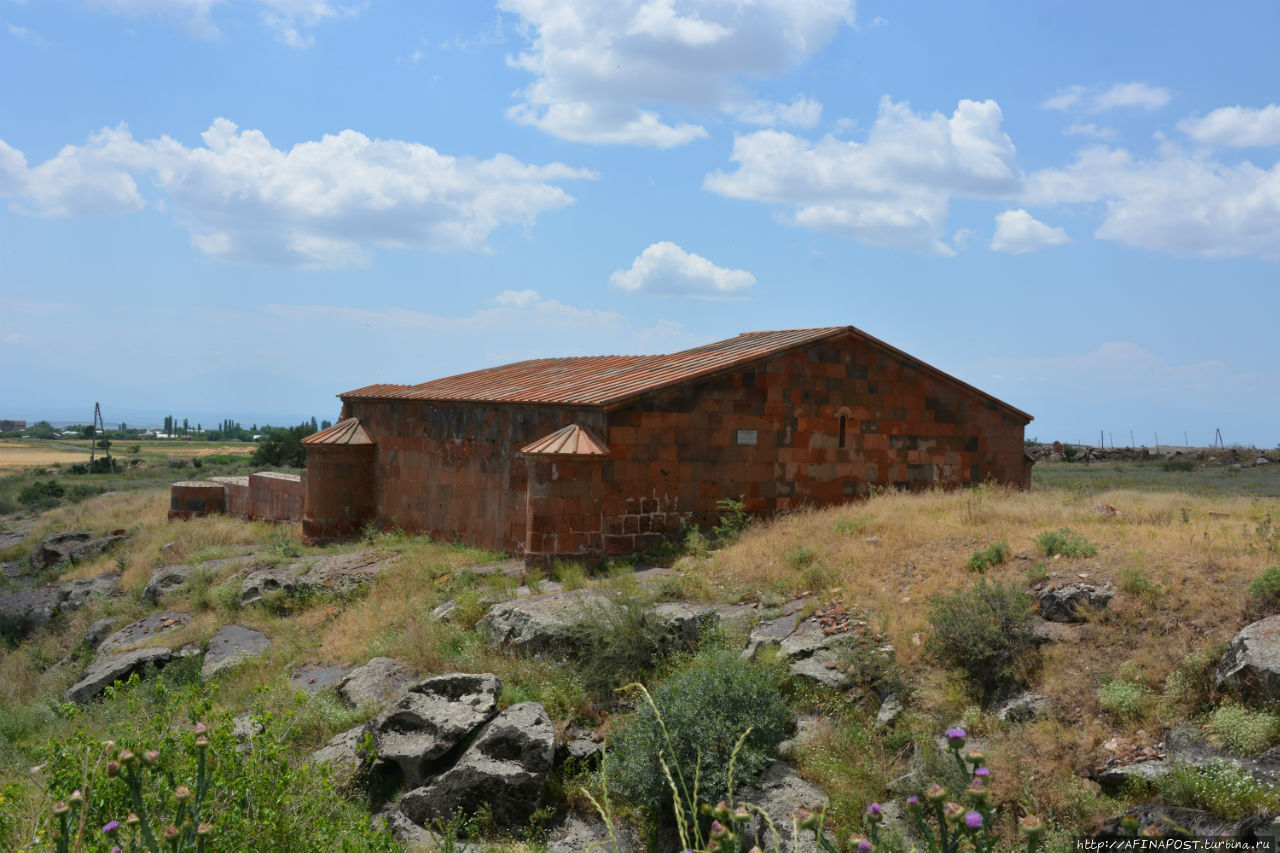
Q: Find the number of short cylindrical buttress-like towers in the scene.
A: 2